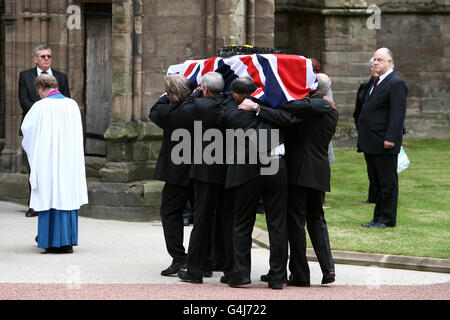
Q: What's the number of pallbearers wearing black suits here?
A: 4